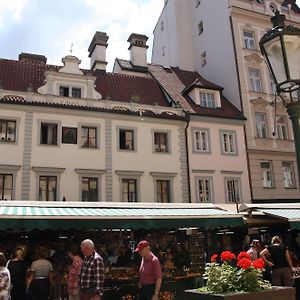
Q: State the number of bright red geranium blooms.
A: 5